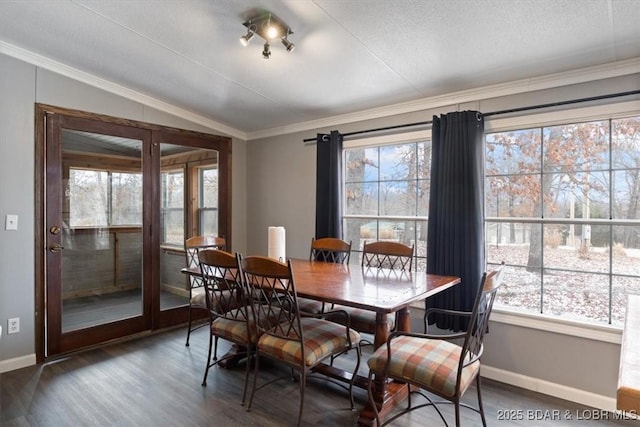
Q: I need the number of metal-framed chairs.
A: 6